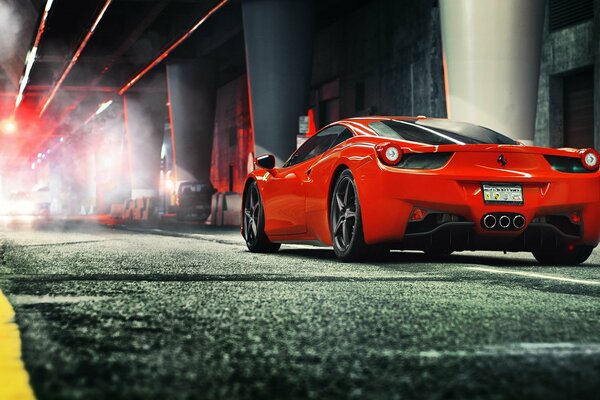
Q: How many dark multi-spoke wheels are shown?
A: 2